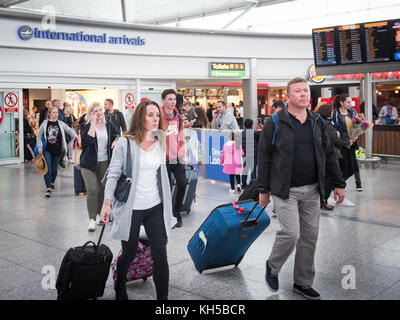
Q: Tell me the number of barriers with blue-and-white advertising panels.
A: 1